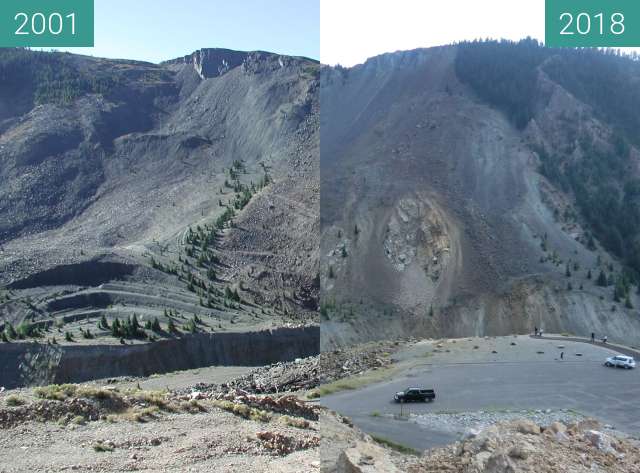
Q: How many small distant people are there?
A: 5